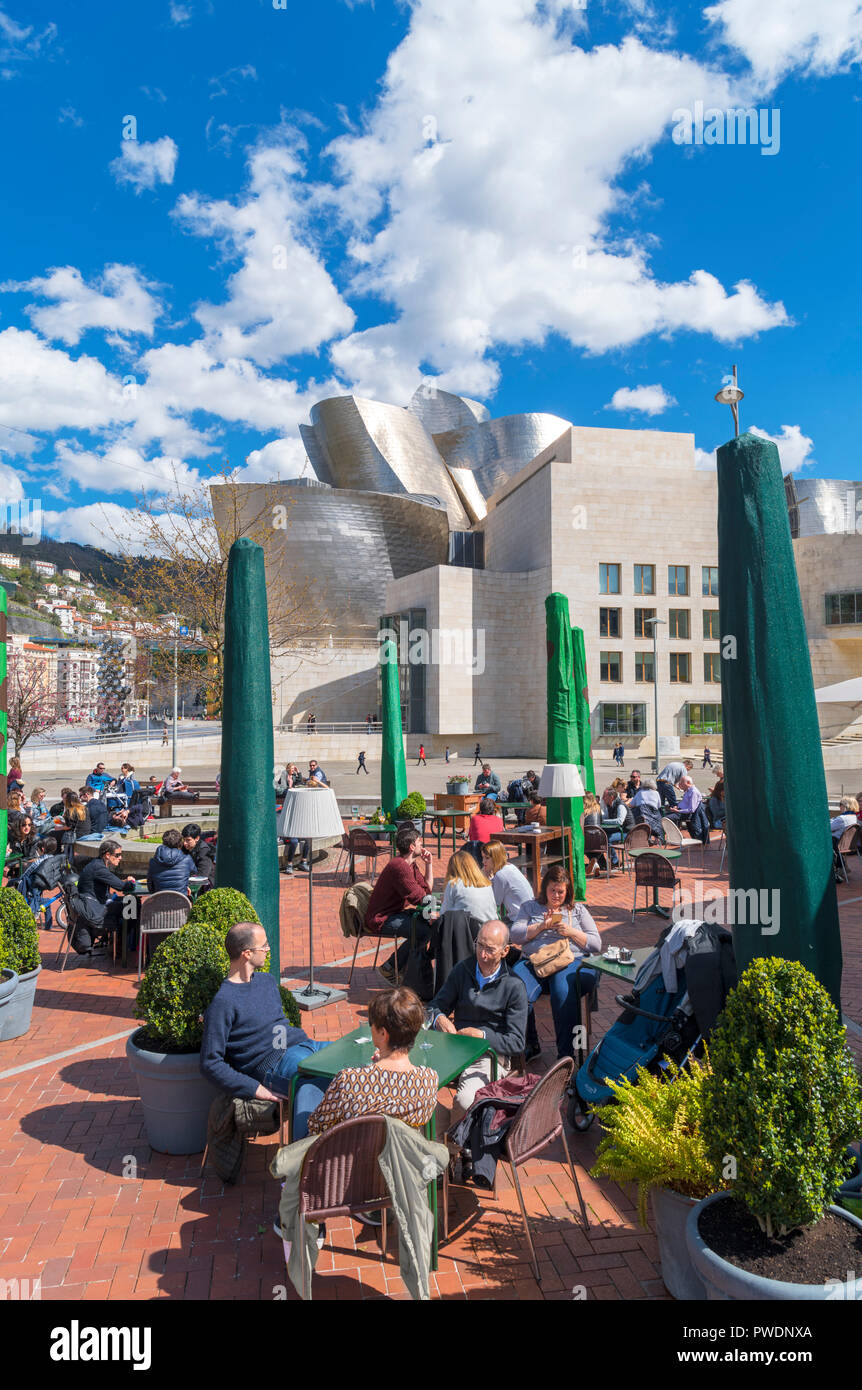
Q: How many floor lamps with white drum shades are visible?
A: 2